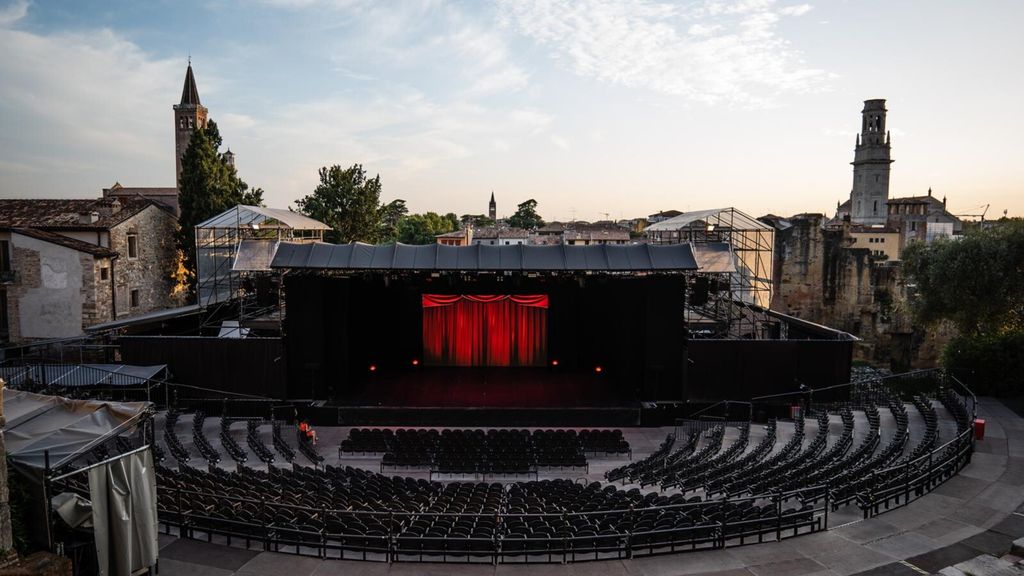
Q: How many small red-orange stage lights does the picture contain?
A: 4